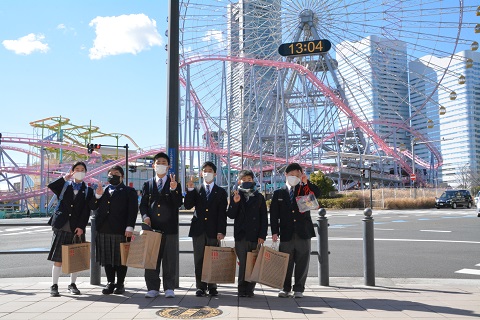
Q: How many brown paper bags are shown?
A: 6